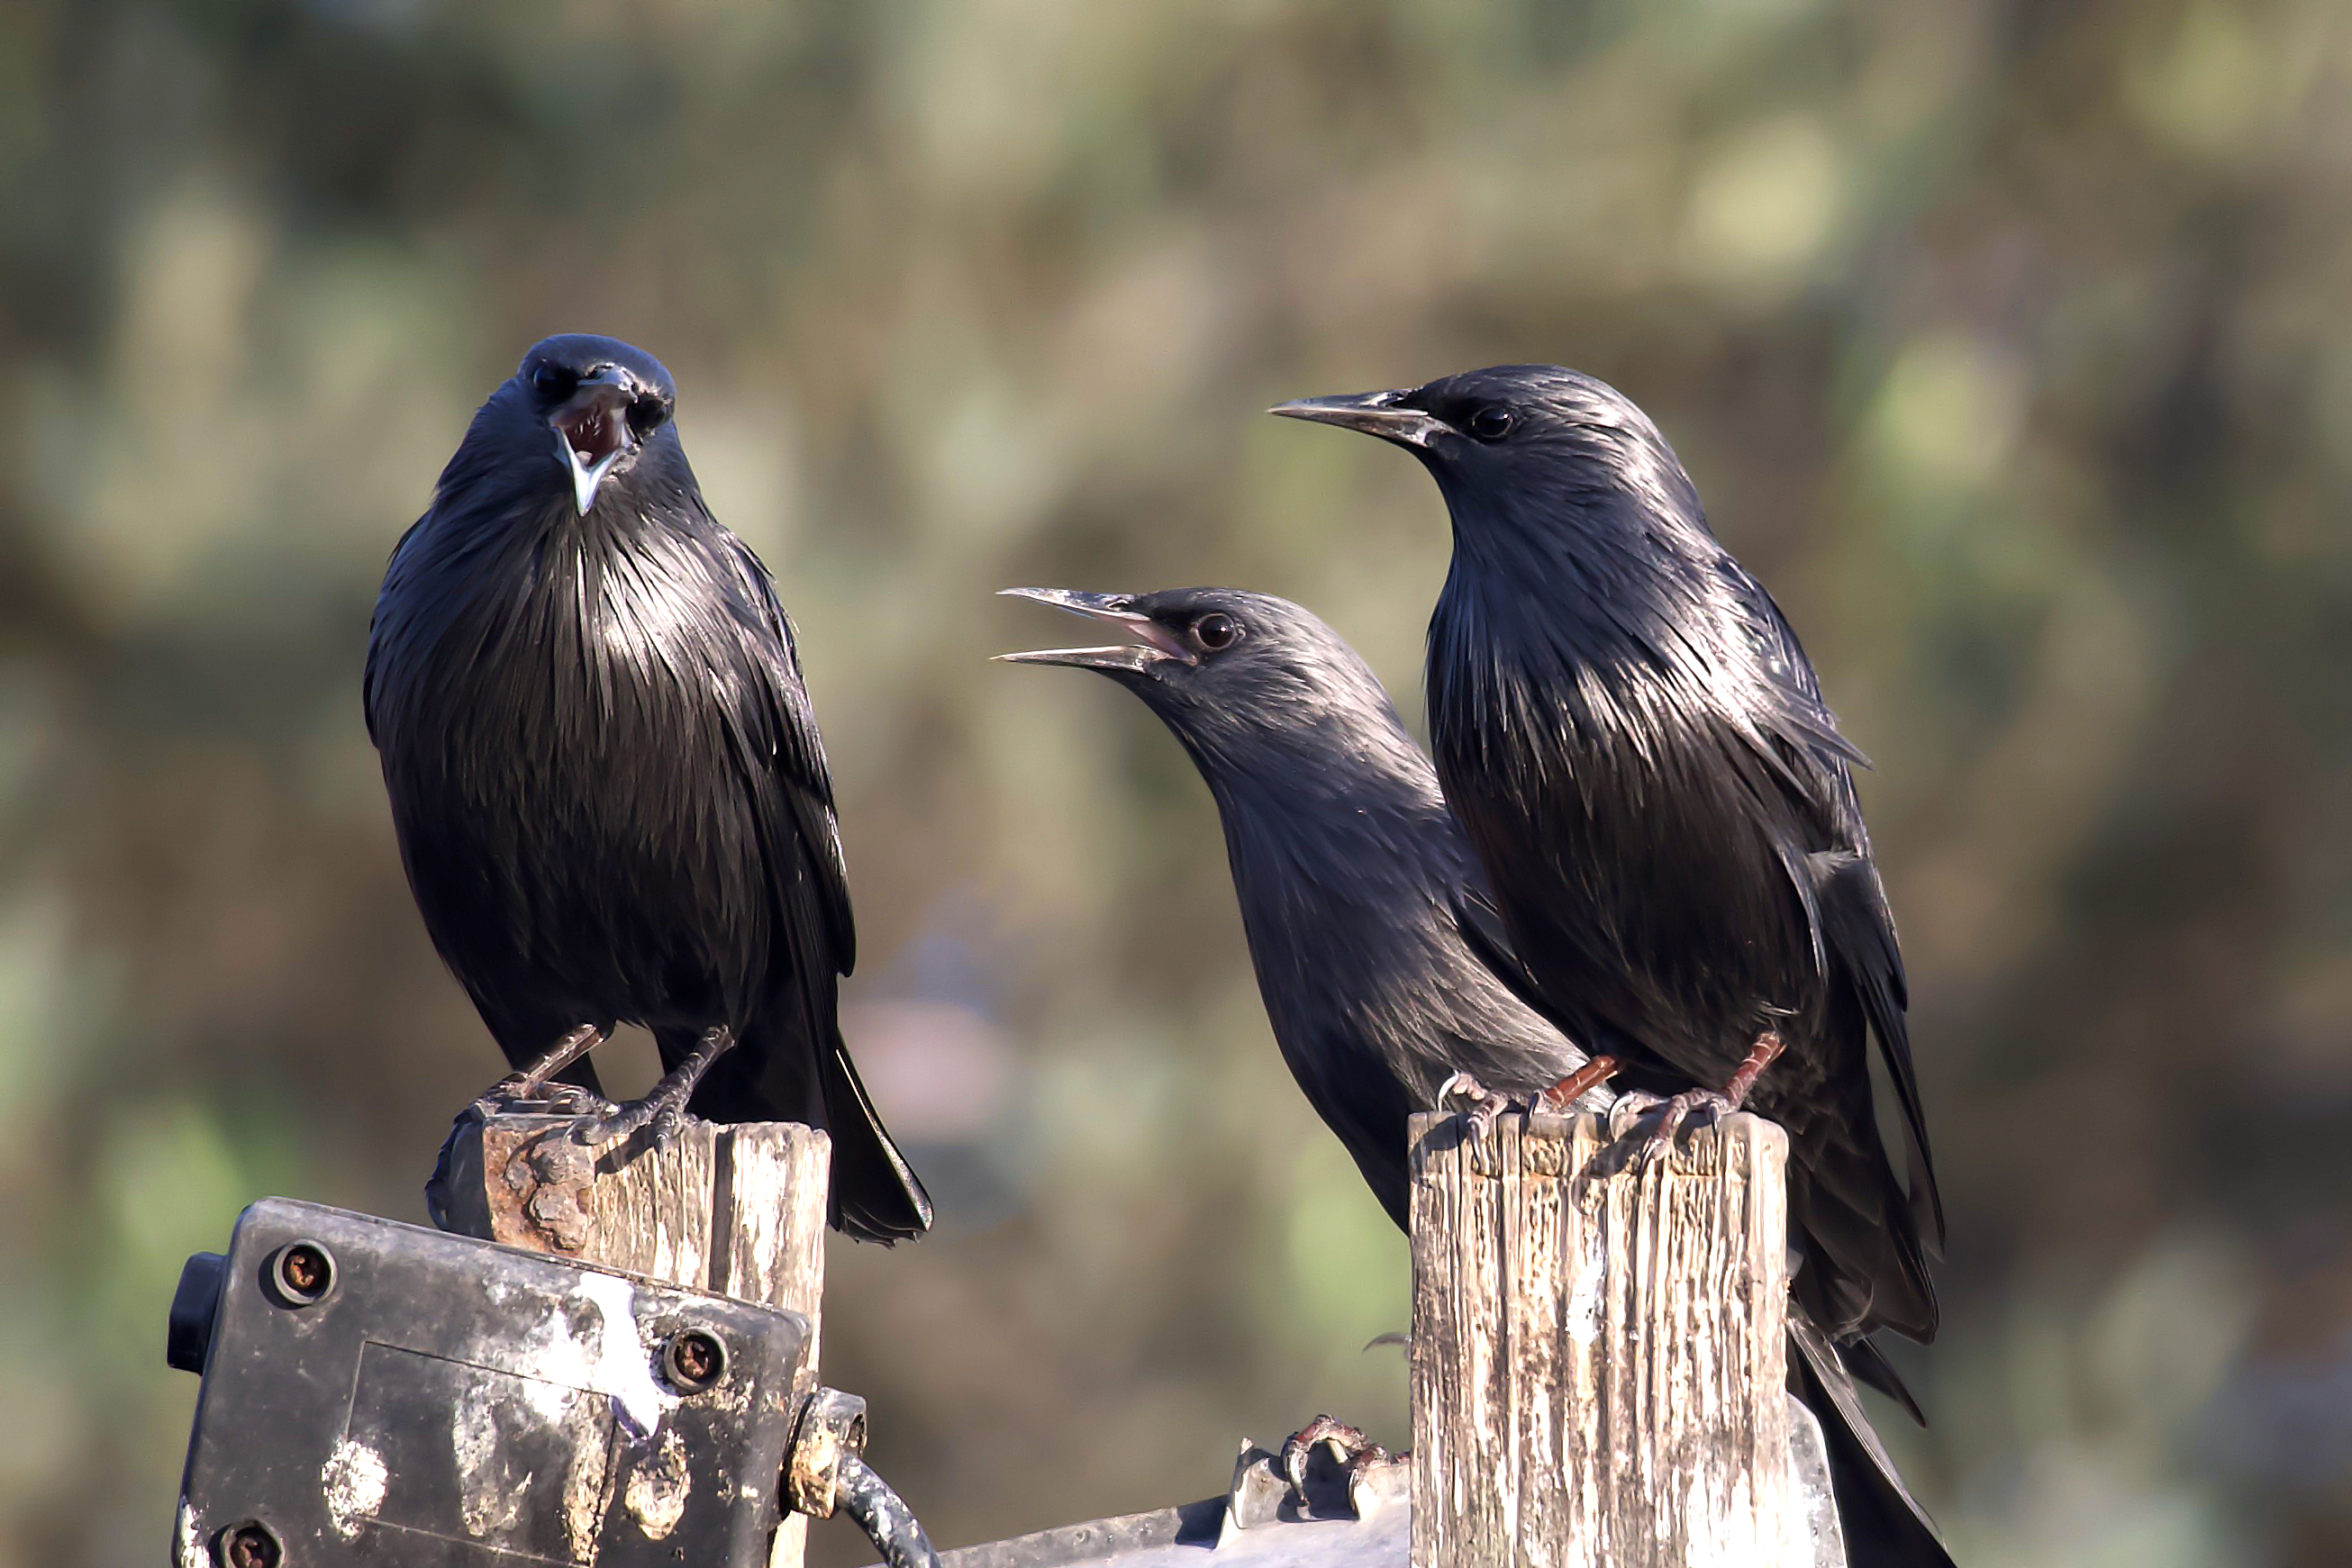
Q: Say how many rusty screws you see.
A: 3